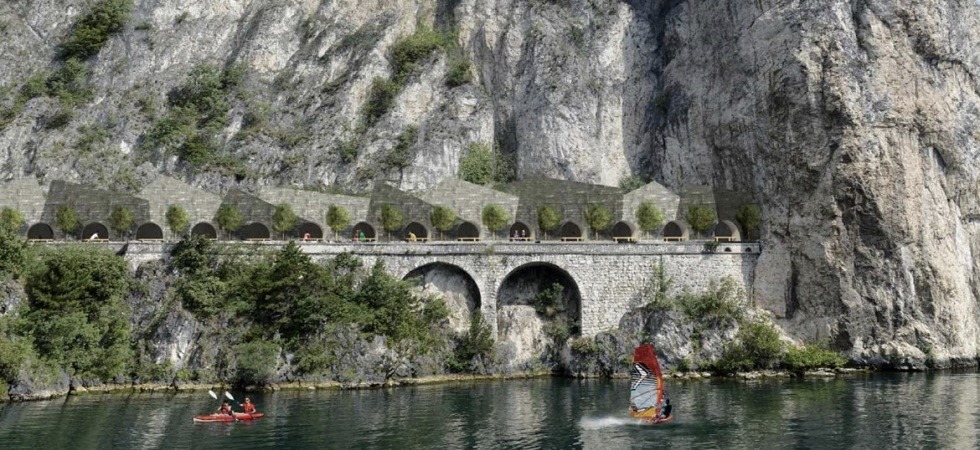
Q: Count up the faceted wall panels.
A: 11